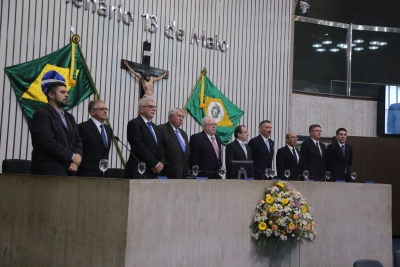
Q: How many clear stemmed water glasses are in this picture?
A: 10